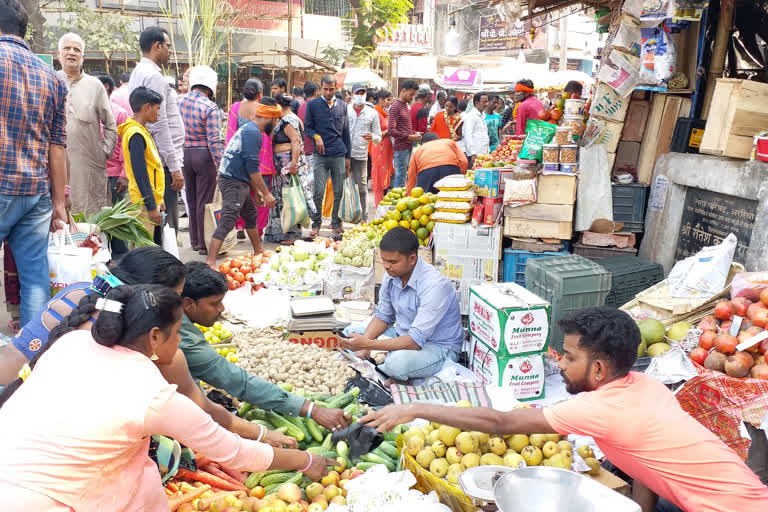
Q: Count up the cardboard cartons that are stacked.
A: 2